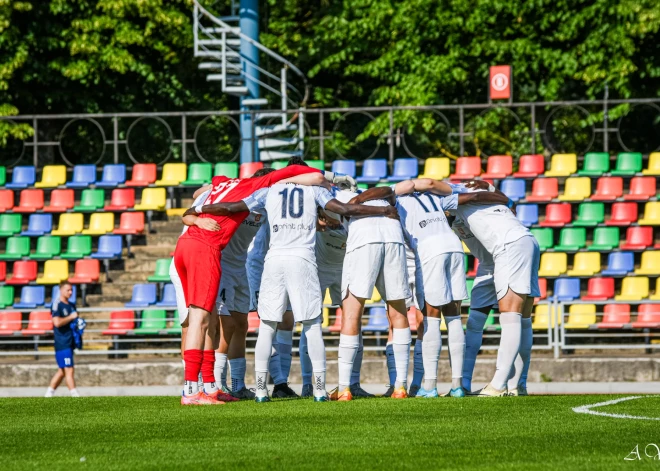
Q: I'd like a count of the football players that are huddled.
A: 11